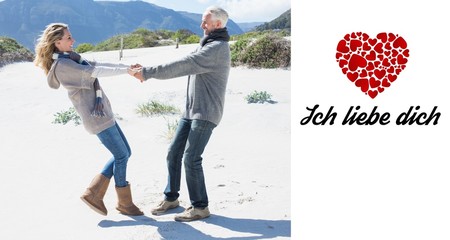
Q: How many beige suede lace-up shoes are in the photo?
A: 2